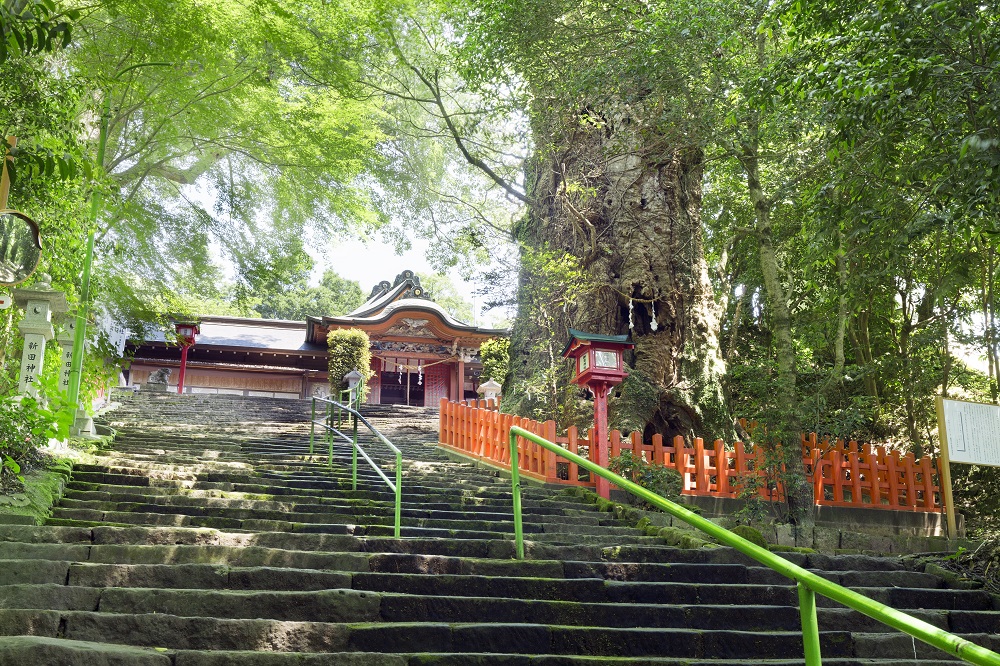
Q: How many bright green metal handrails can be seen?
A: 2